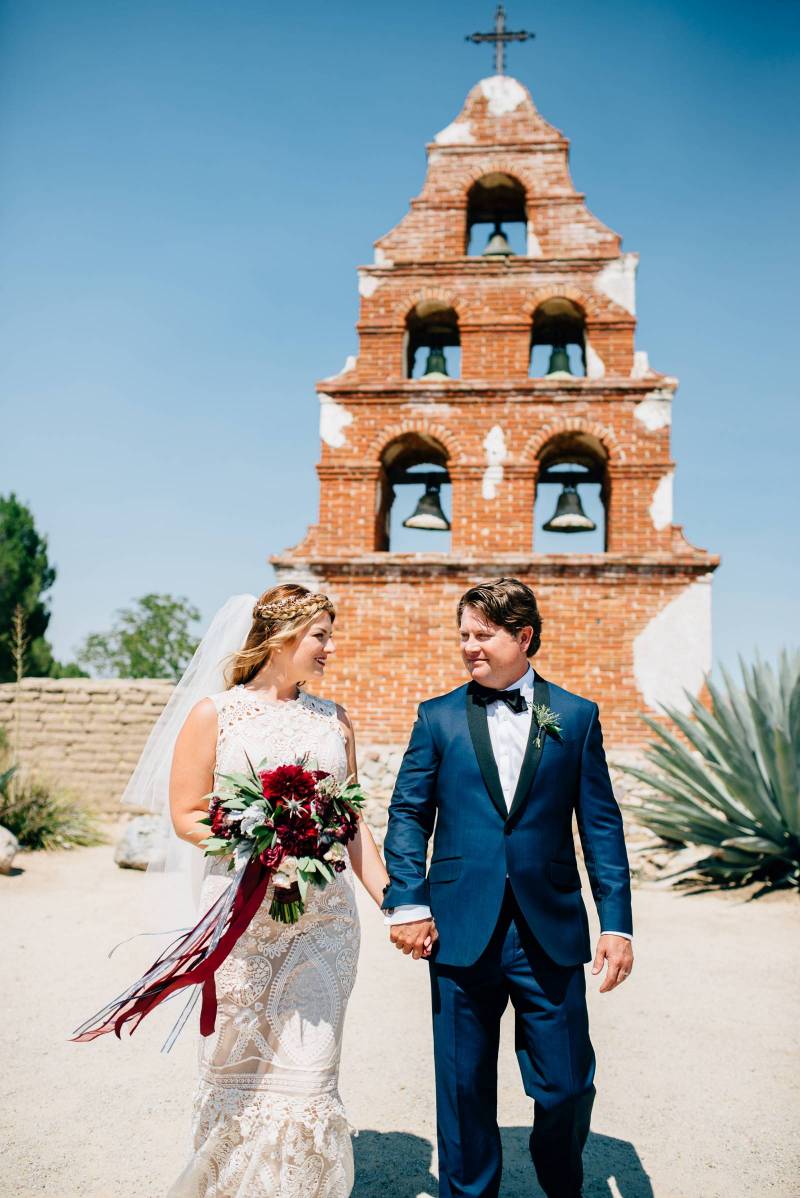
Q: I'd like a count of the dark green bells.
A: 2